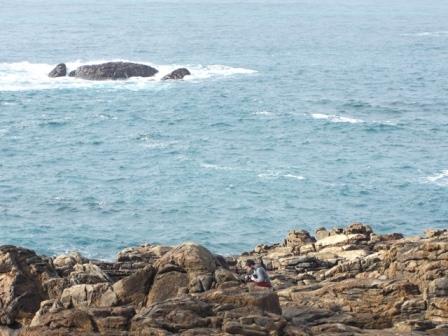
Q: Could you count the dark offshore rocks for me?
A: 3